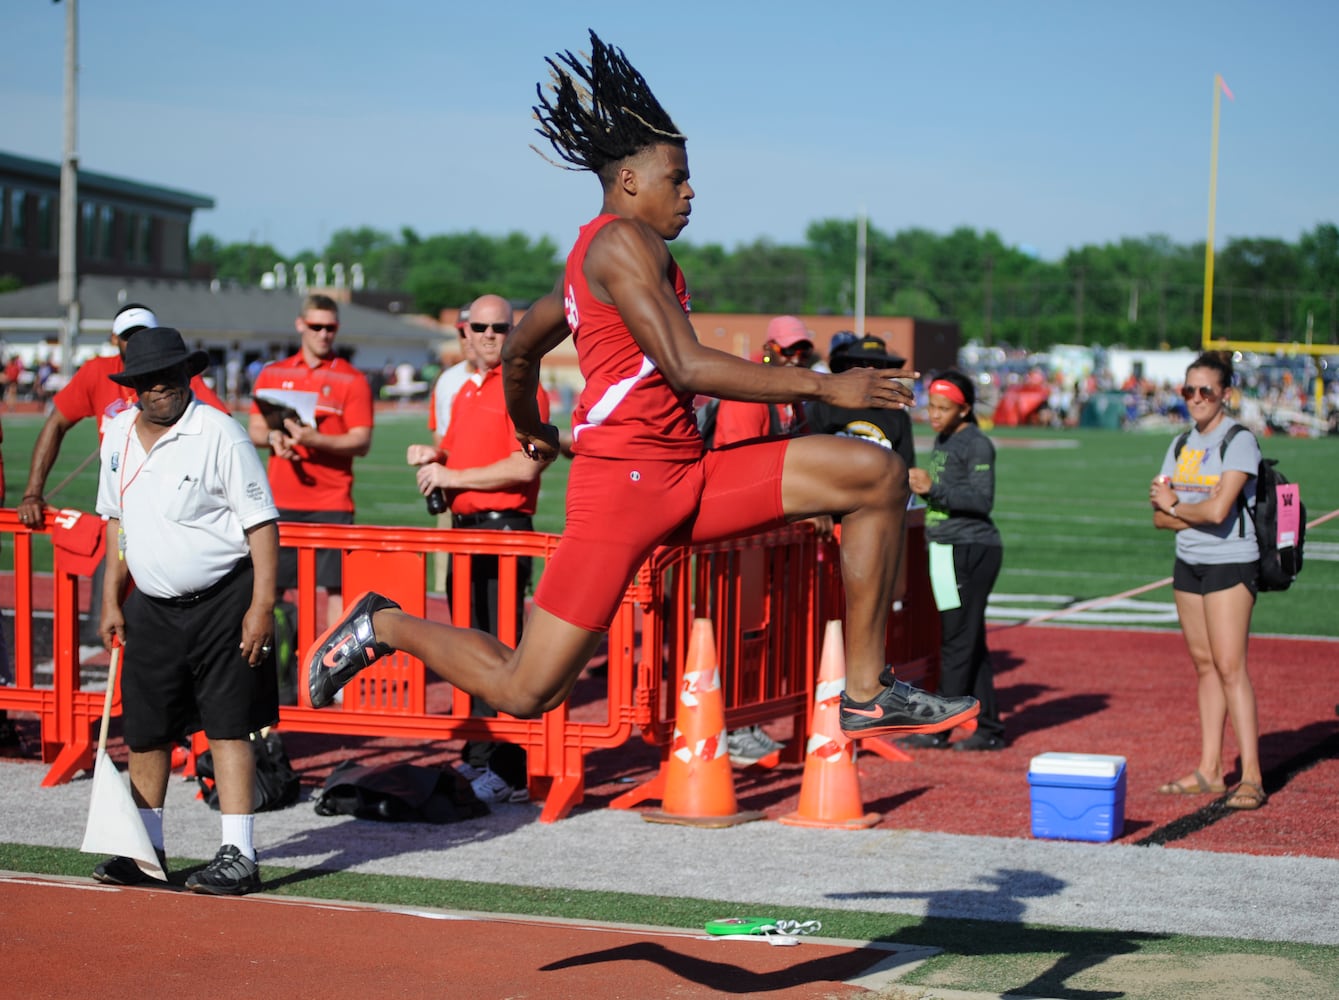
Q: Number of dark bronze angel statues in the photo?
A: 0